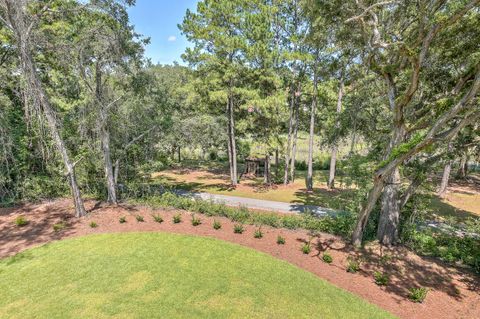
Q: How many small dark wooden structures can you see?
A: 1